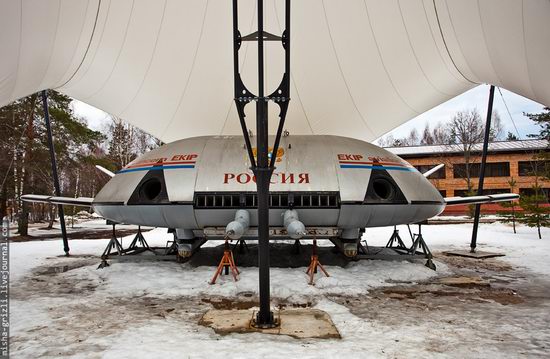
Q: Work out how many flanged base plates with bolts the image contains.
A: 1